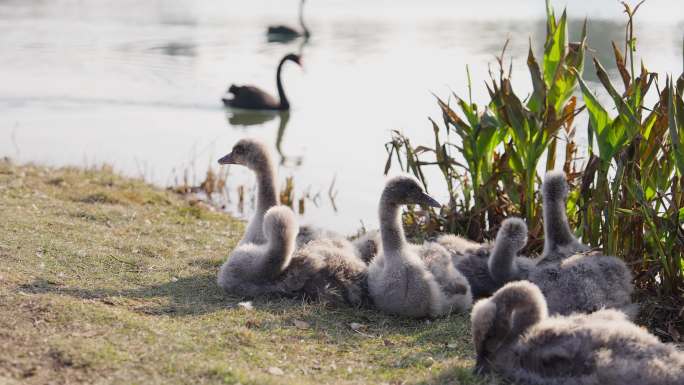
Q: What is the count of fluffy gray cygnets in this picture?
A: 6